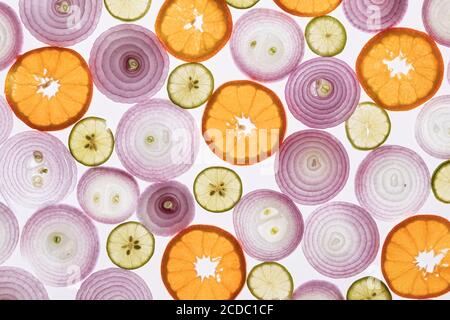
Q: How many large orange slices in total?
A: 7